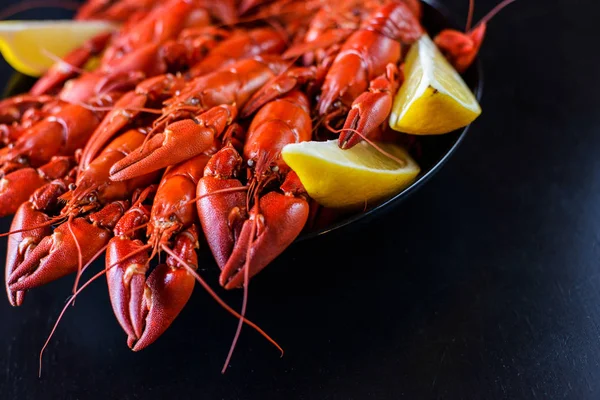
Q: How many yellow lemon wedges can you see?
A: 3